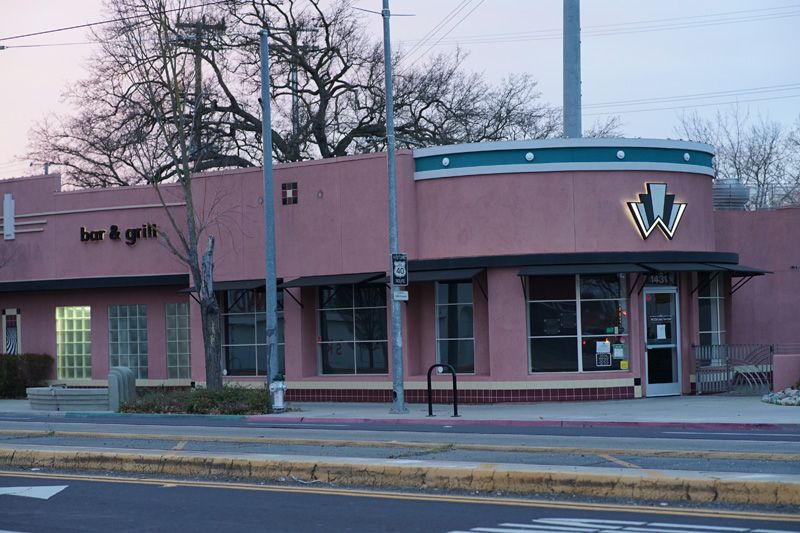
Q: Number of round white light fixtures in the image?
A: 4